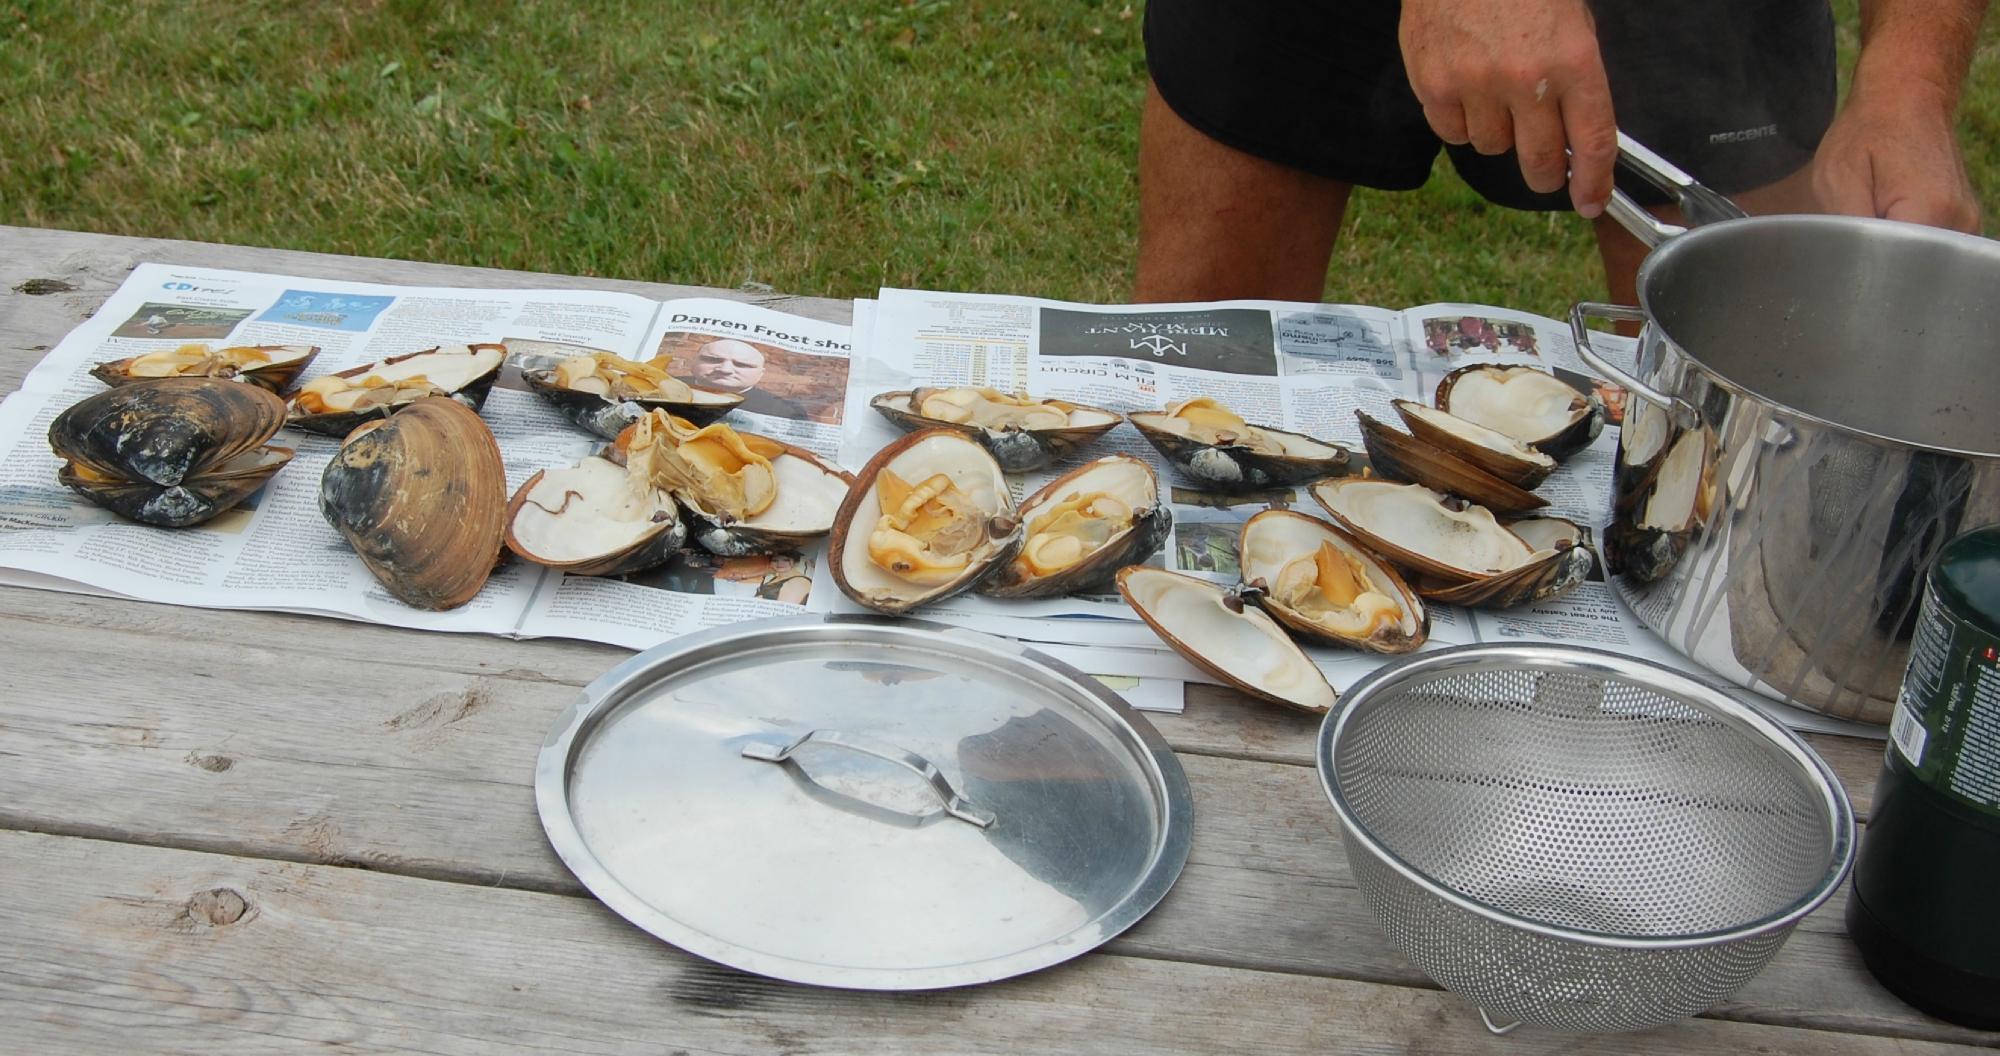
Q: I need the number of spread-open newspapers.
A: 2